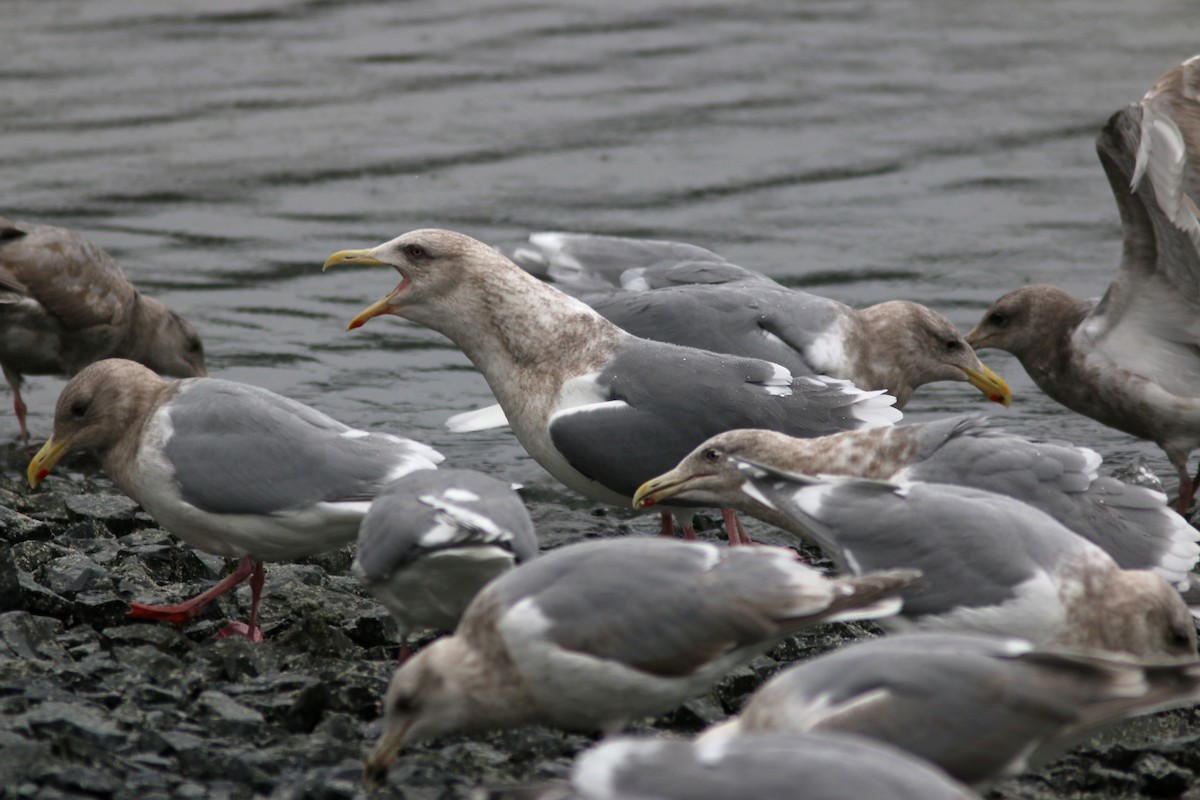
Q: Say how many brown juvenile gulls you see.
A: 2